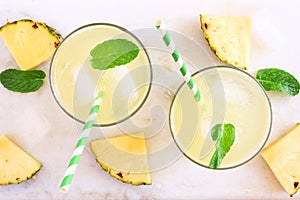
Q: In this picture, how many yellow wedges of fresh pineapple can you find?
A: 5